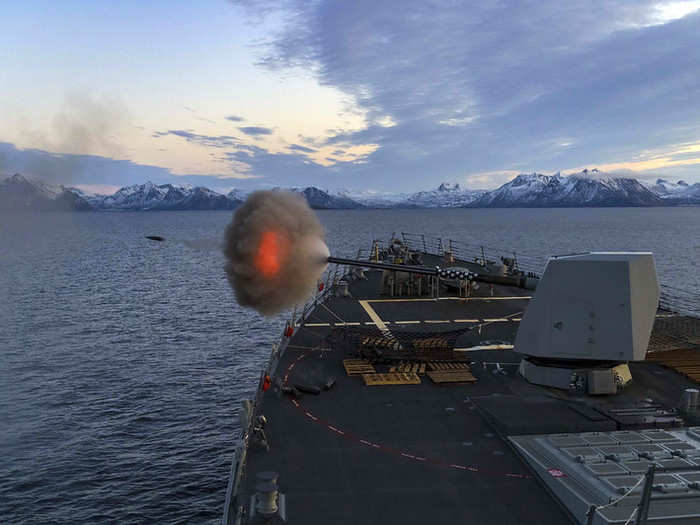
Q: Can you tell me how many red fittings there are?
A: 3